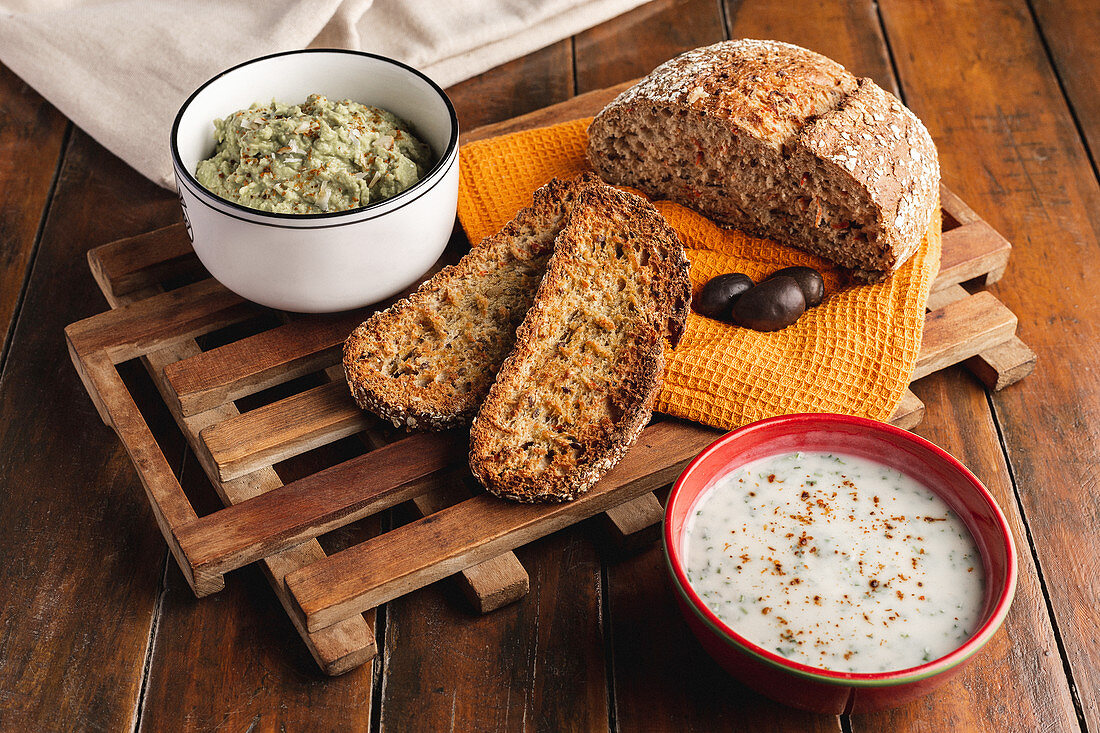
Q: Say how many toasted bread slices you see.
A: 2